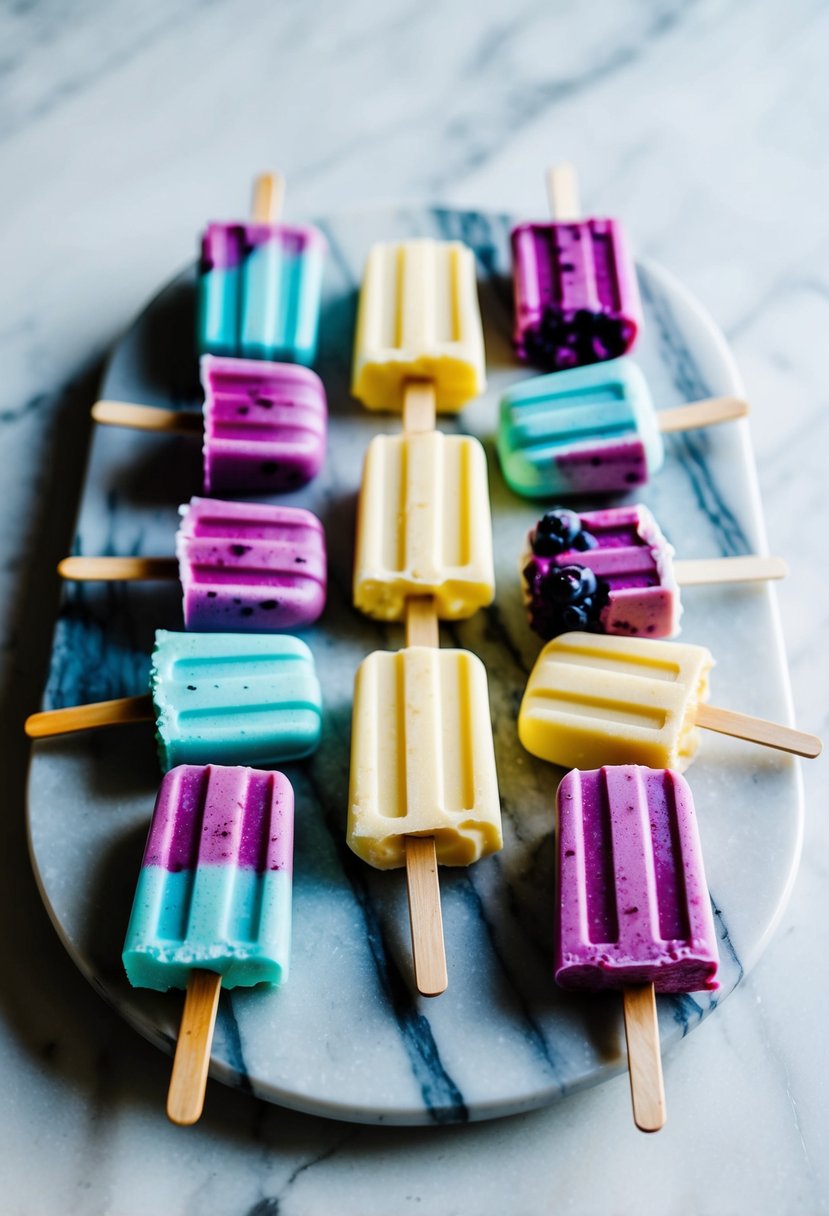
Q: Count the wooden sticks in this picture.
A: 13